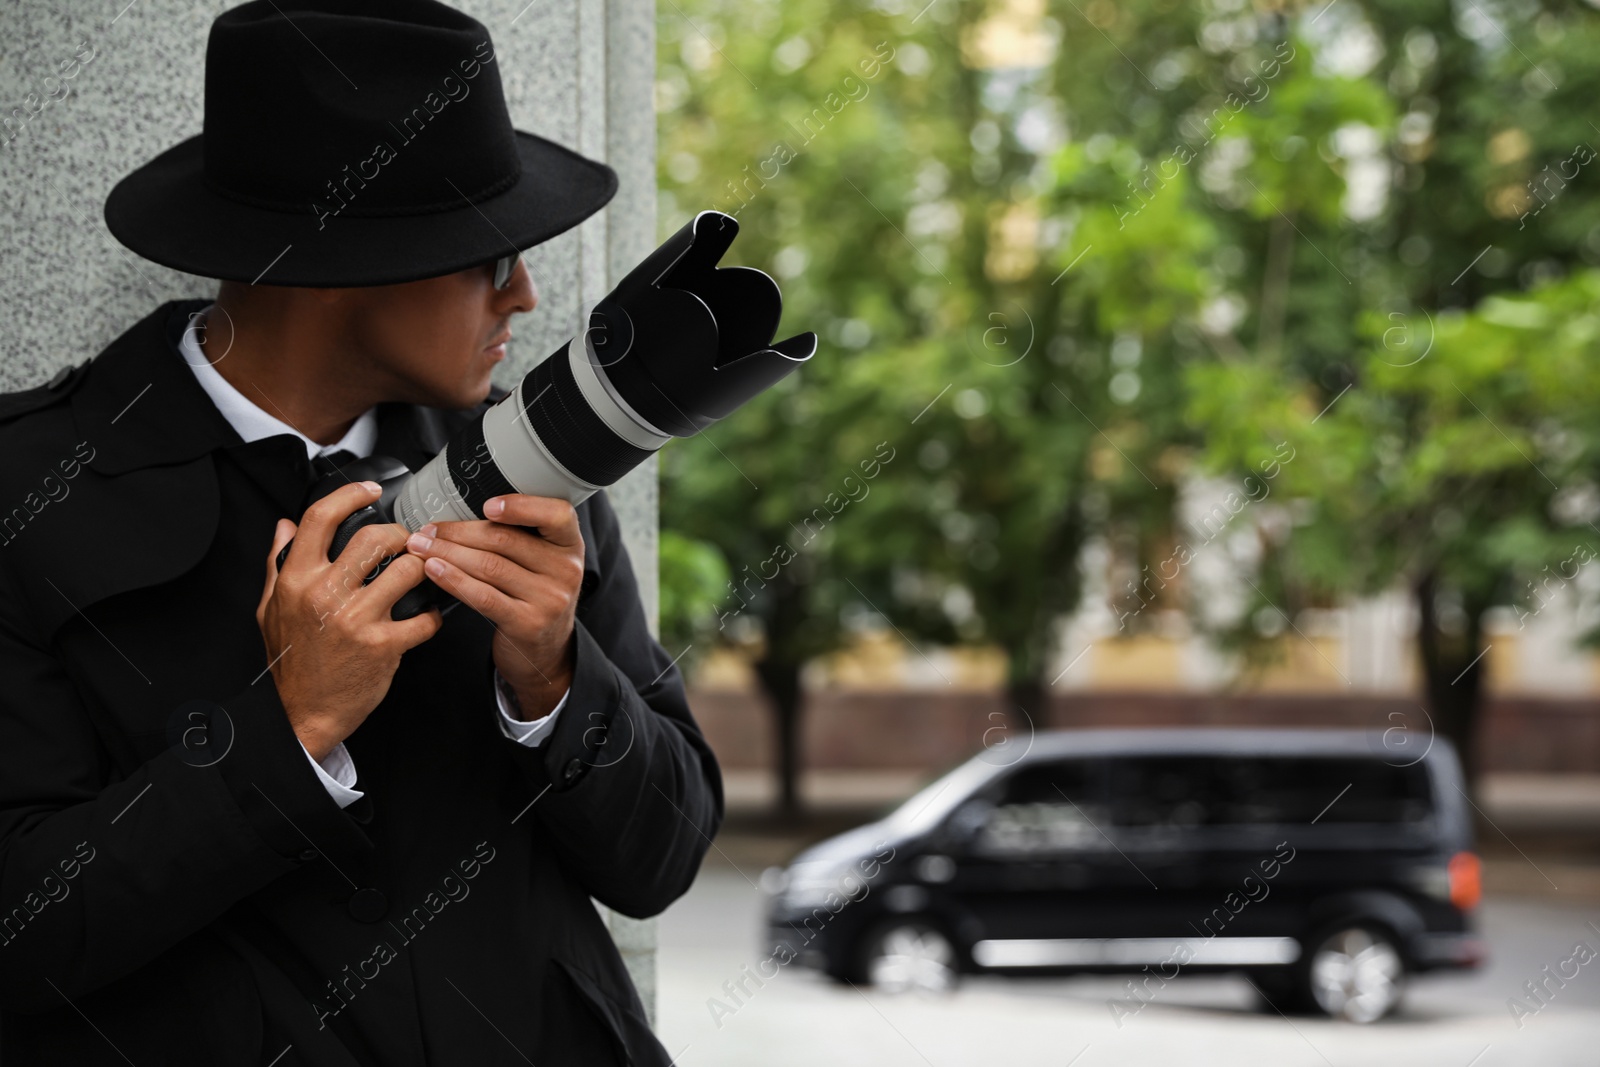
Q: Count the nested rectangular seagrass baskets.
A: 0